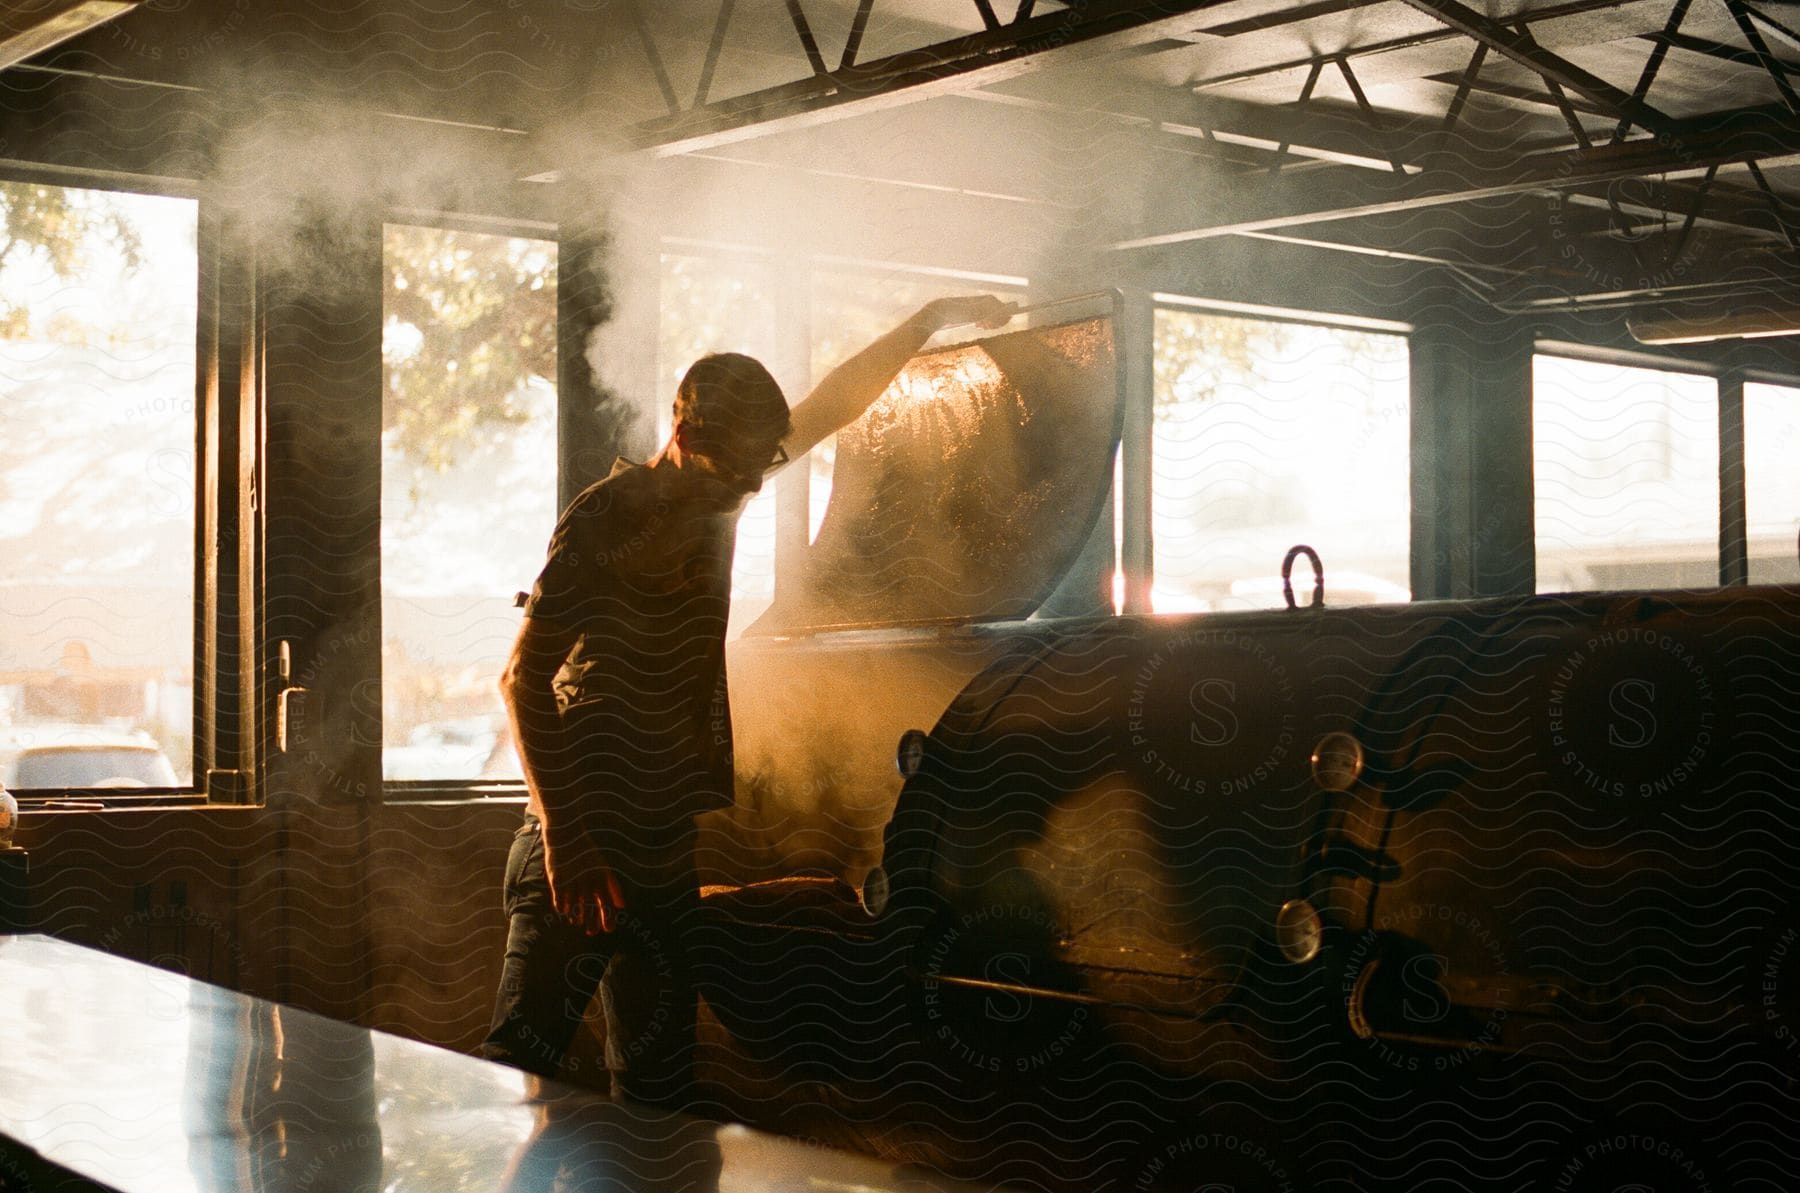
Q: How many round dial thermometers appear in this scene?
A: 4